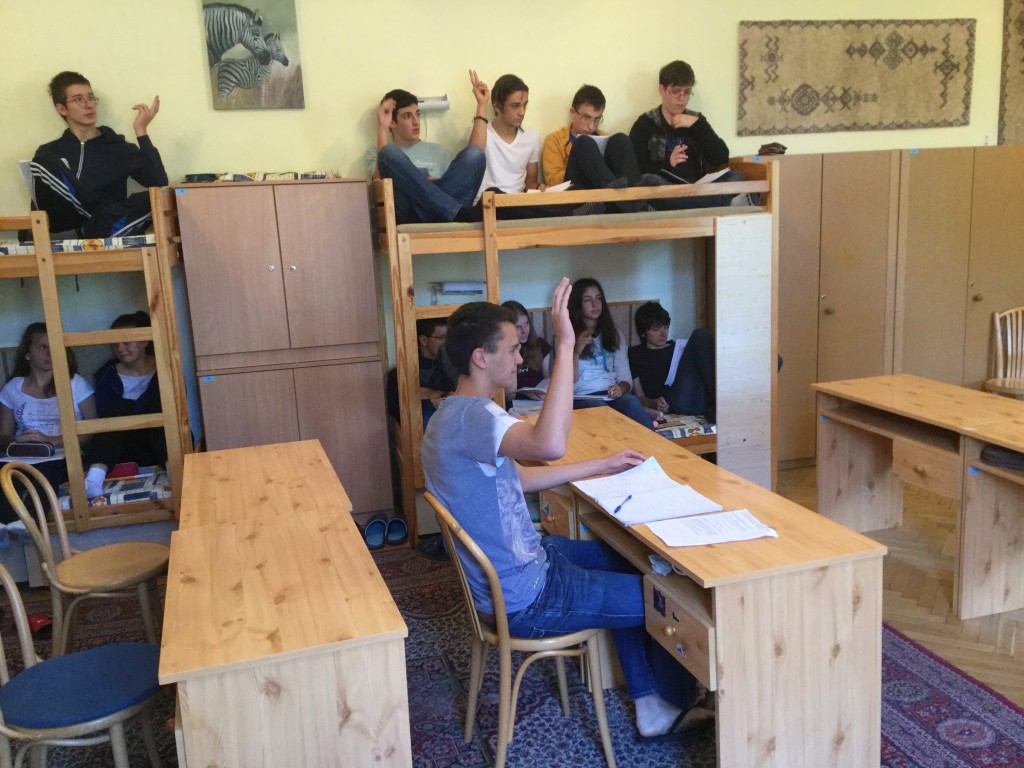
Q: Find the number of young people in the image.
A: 12